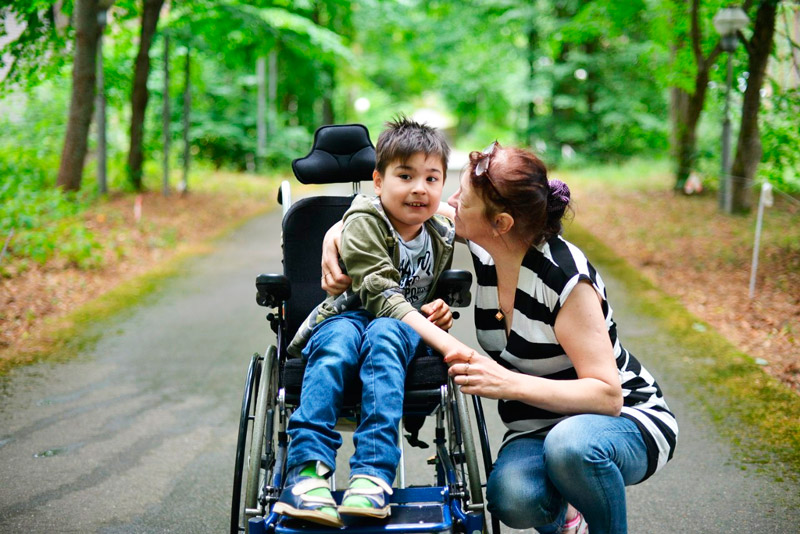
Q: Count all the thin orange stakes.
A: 1